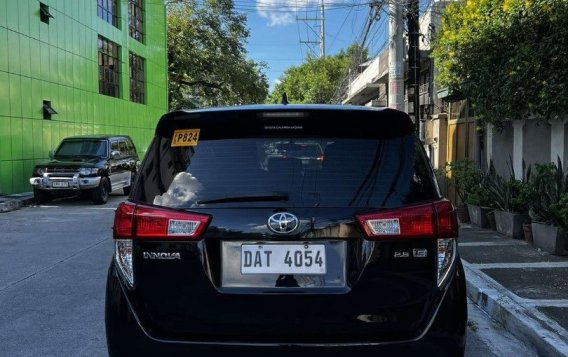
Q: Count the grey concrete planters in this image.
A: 3